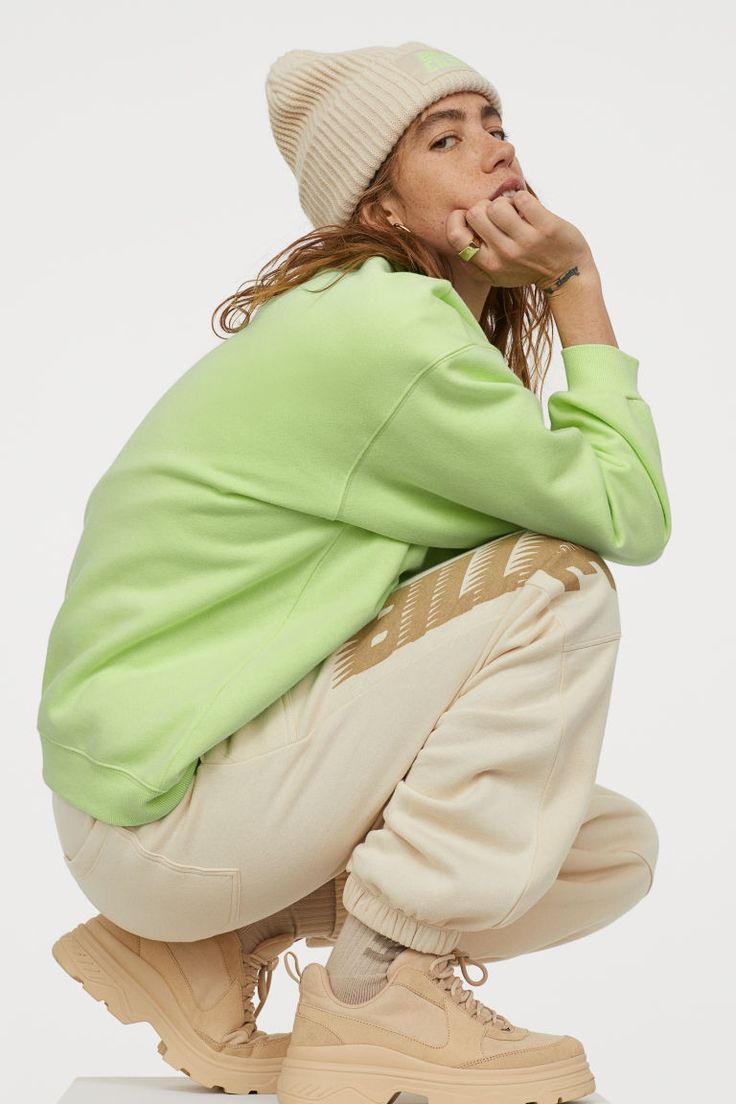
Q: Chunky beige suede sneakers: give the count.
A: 2